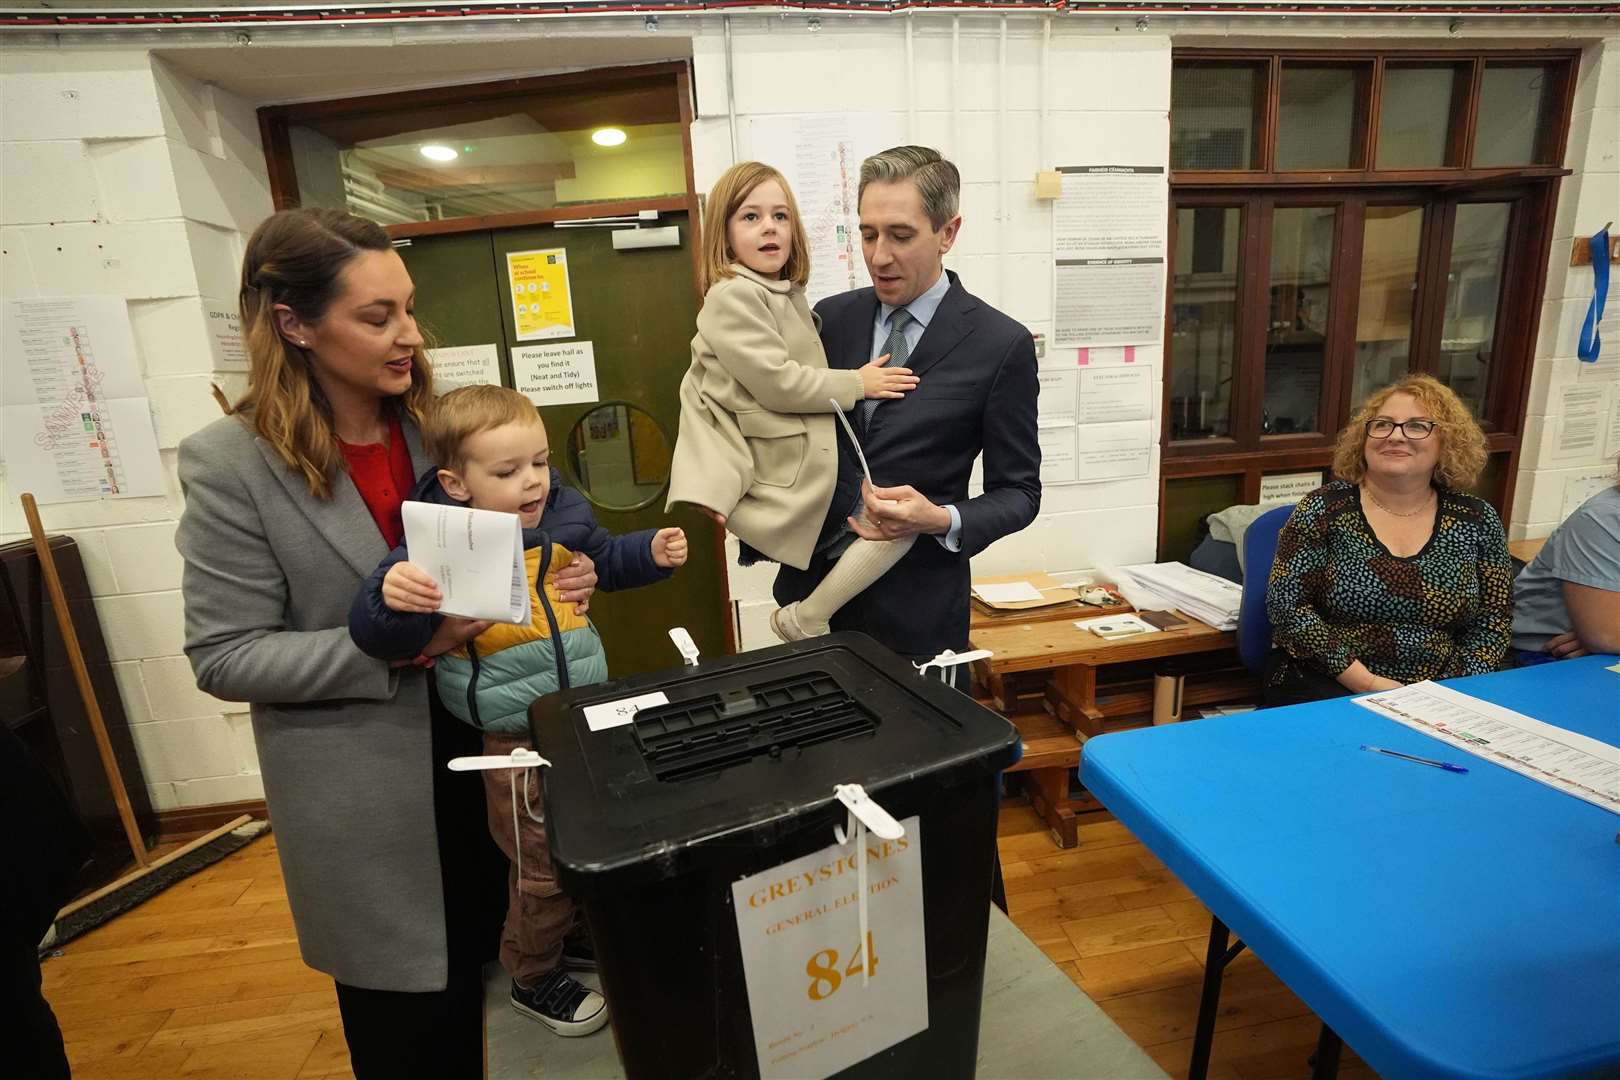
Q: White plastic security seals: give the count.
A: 4